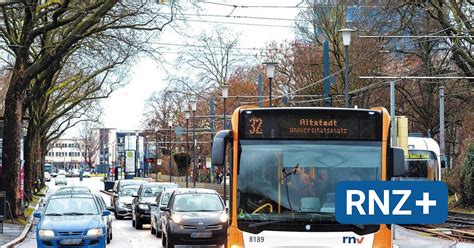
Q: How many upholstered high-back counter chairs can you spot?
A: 0